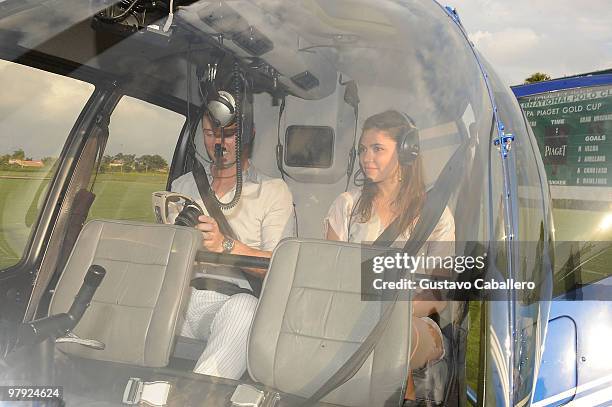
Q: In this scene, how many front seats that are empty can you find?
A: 2